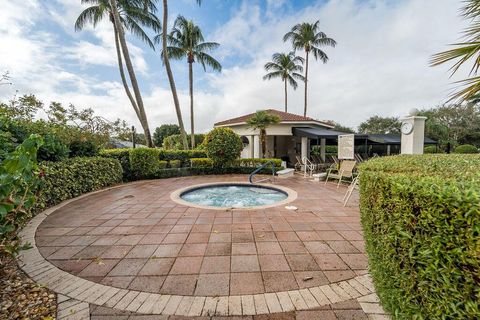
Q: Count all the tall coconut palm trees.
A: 6